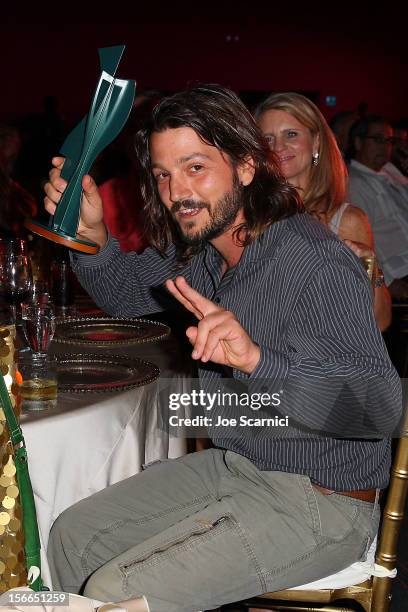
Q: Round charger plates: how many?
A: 2